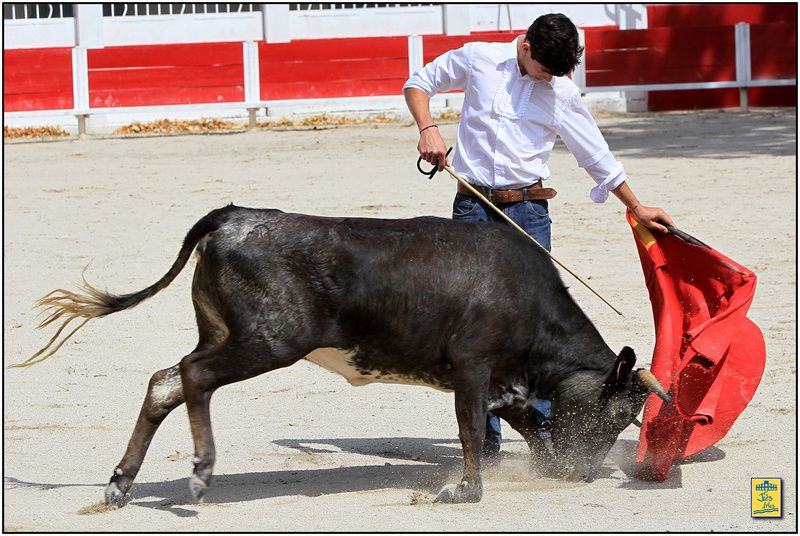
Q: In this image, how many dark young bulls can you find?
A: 1